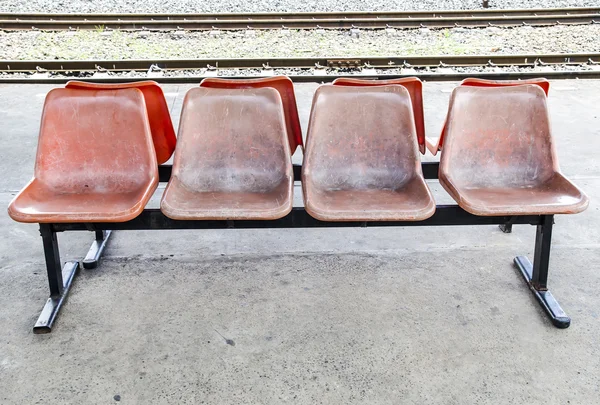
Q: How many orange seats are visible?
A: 8